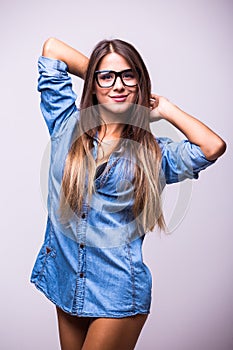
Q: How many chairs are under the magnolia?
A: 0